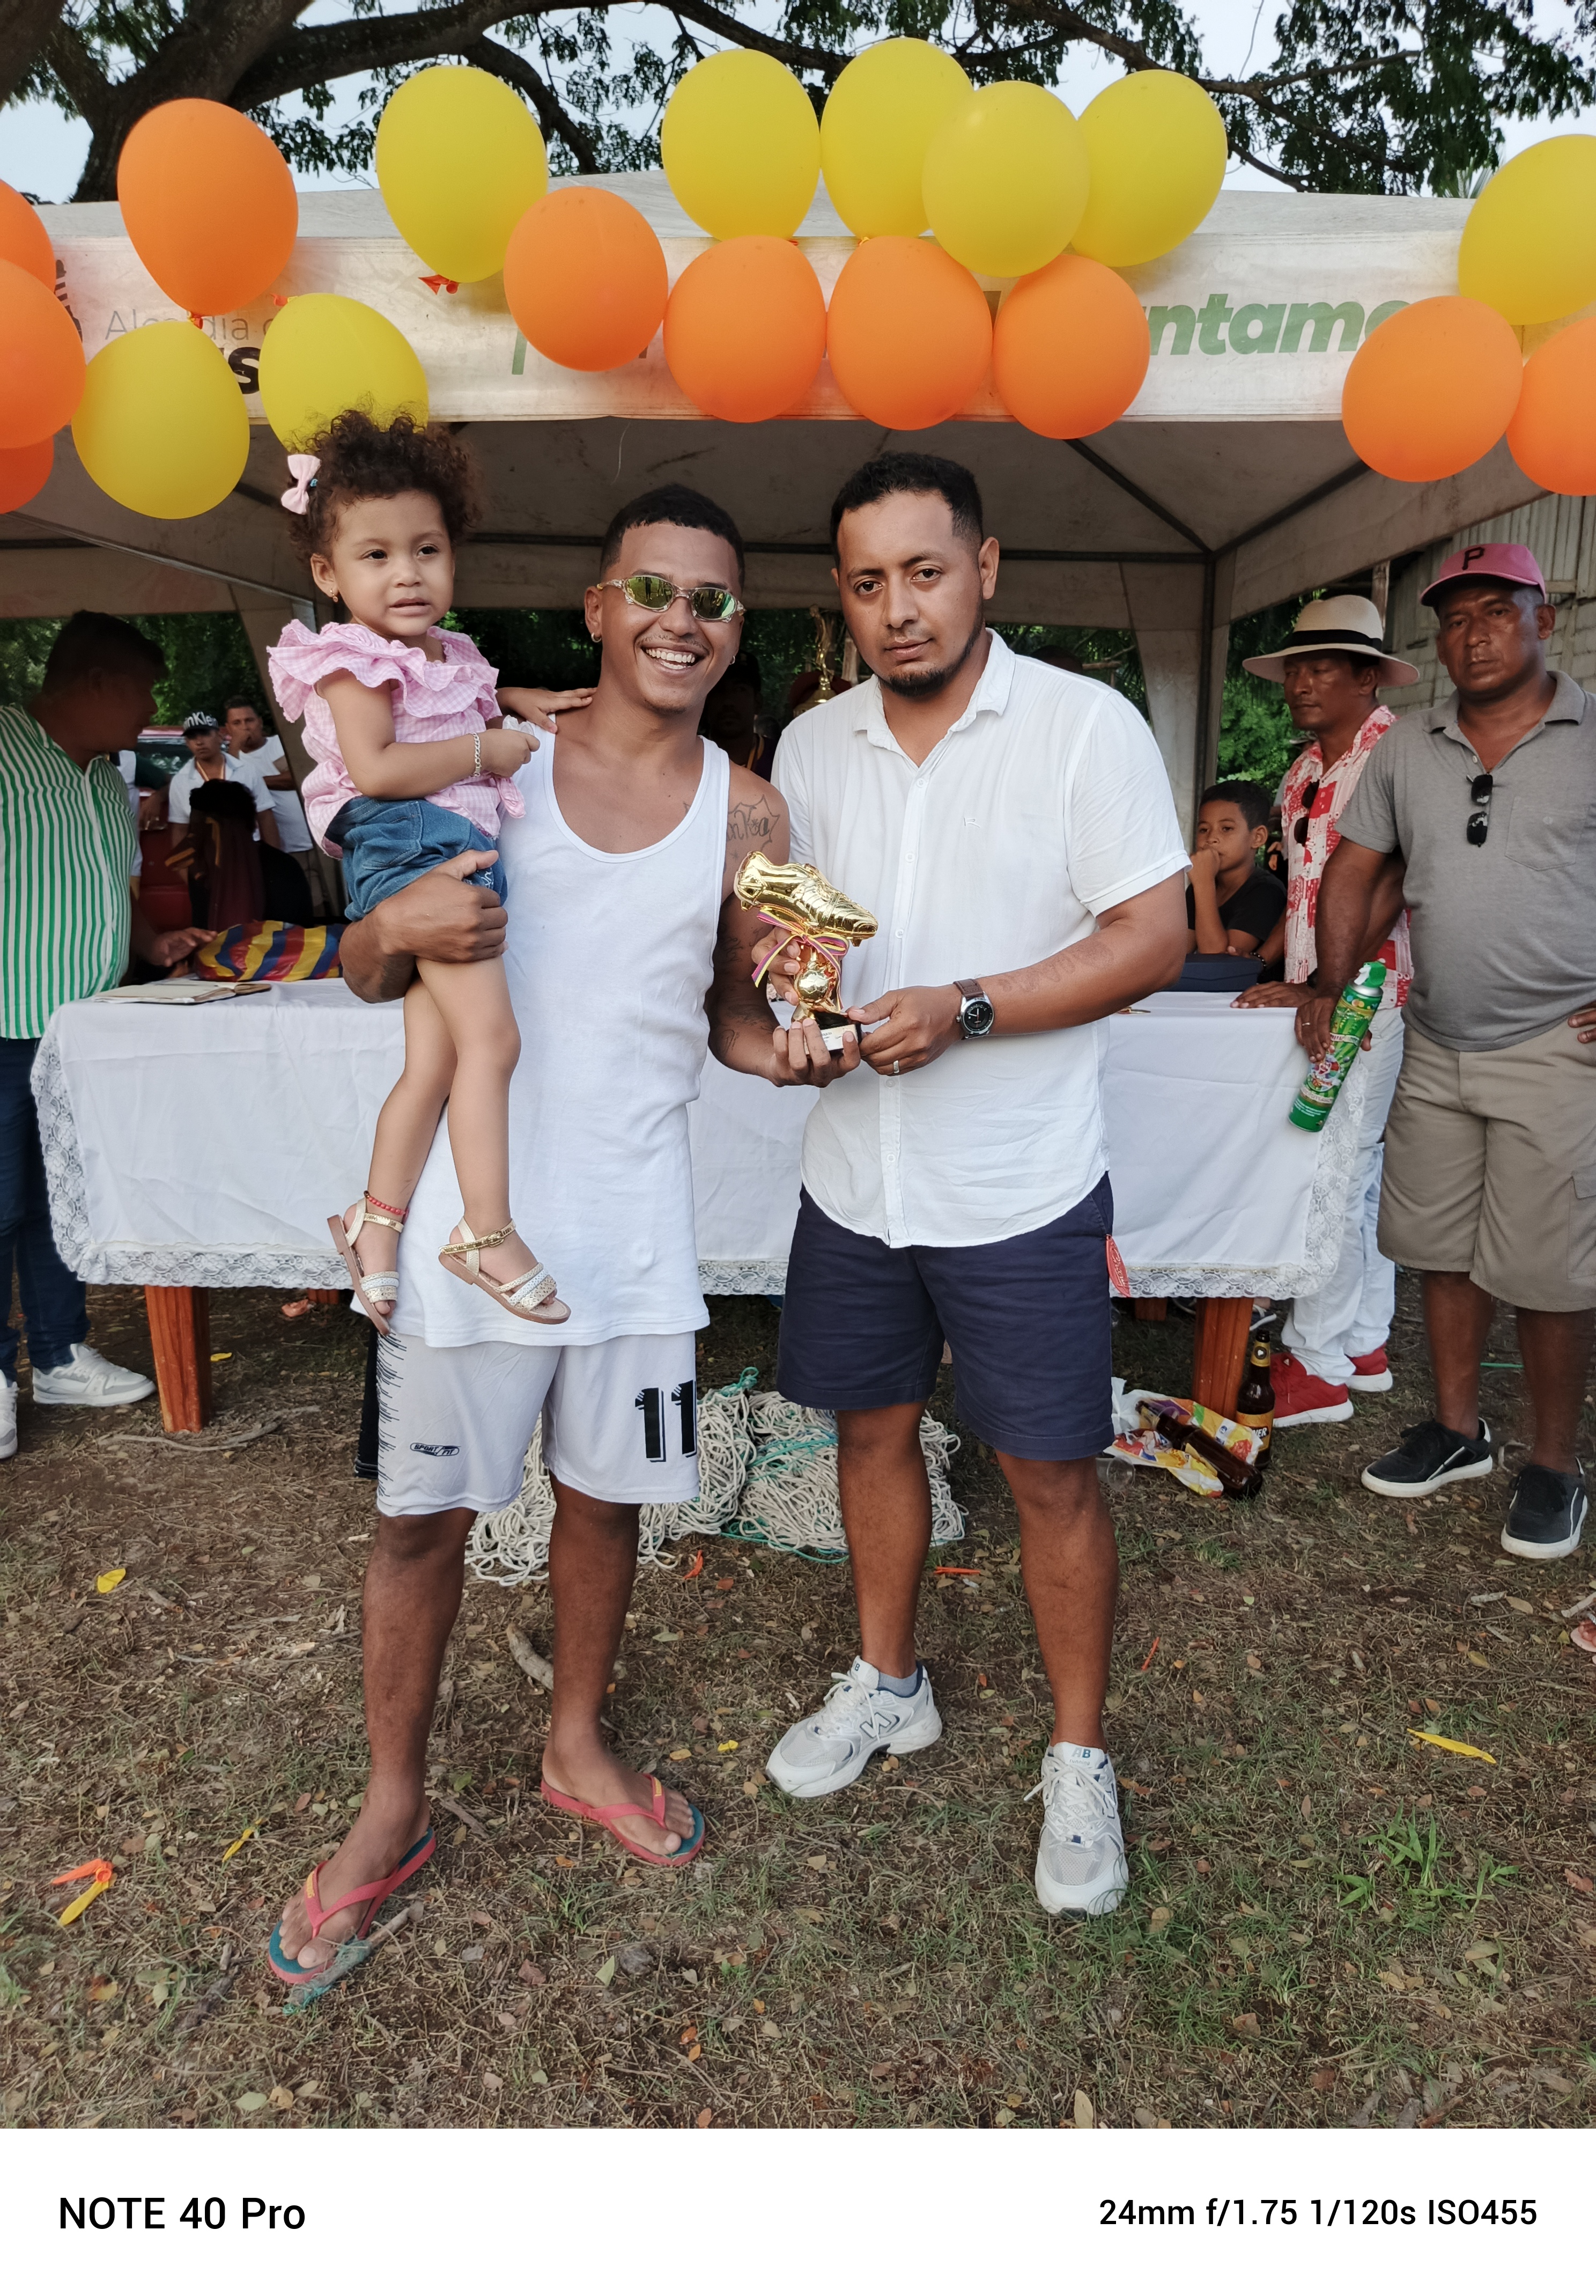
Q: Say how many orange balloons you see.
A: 10